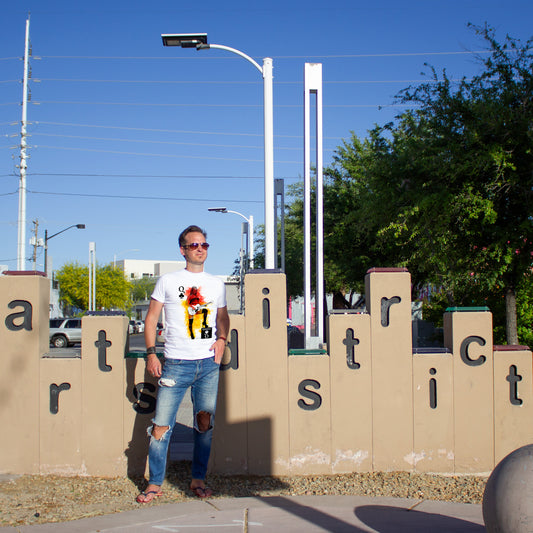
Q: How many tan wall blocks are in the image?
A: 12